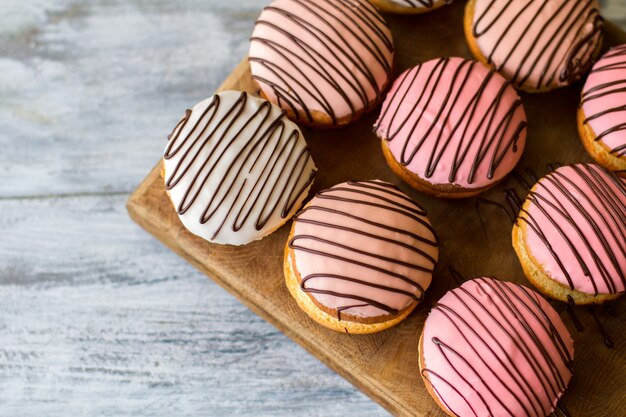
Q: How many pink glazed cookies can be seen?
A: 7